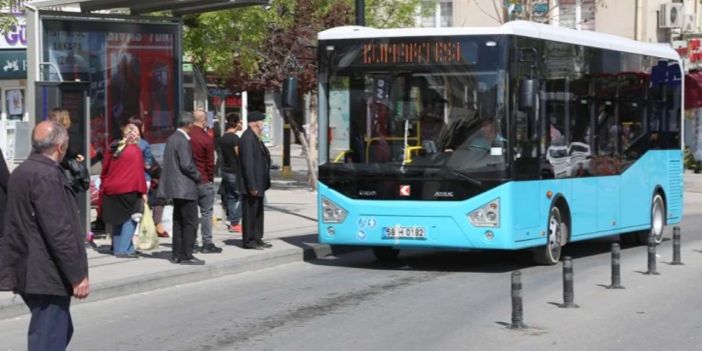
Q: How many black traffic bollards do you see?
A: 5